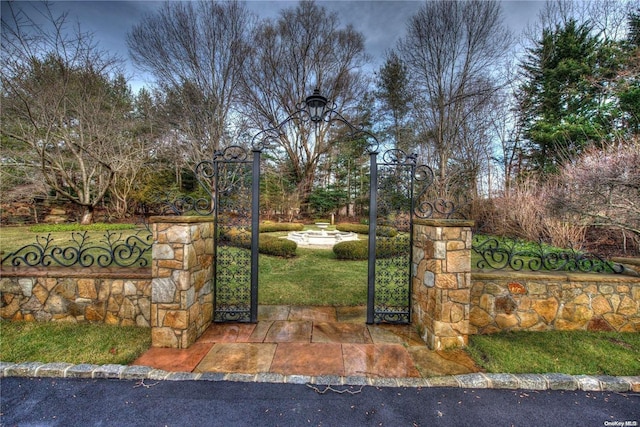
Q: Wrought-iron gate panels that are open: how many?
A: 2